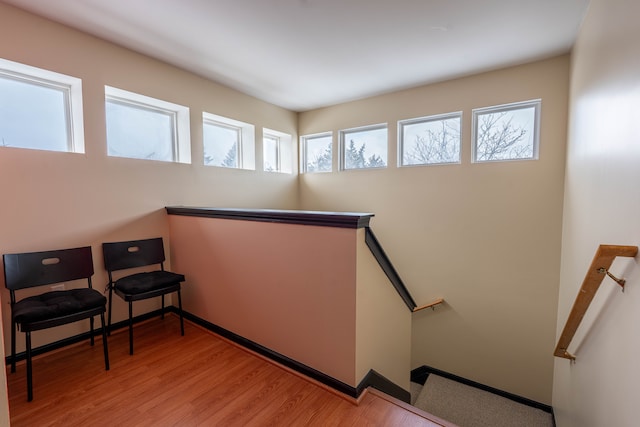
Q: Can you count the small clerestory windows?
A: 8